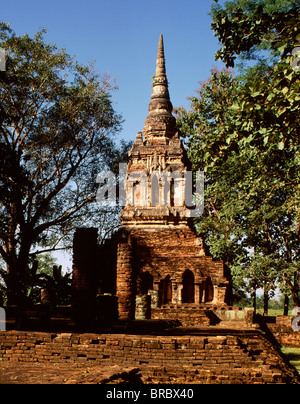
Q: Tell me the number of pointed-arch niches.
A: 4